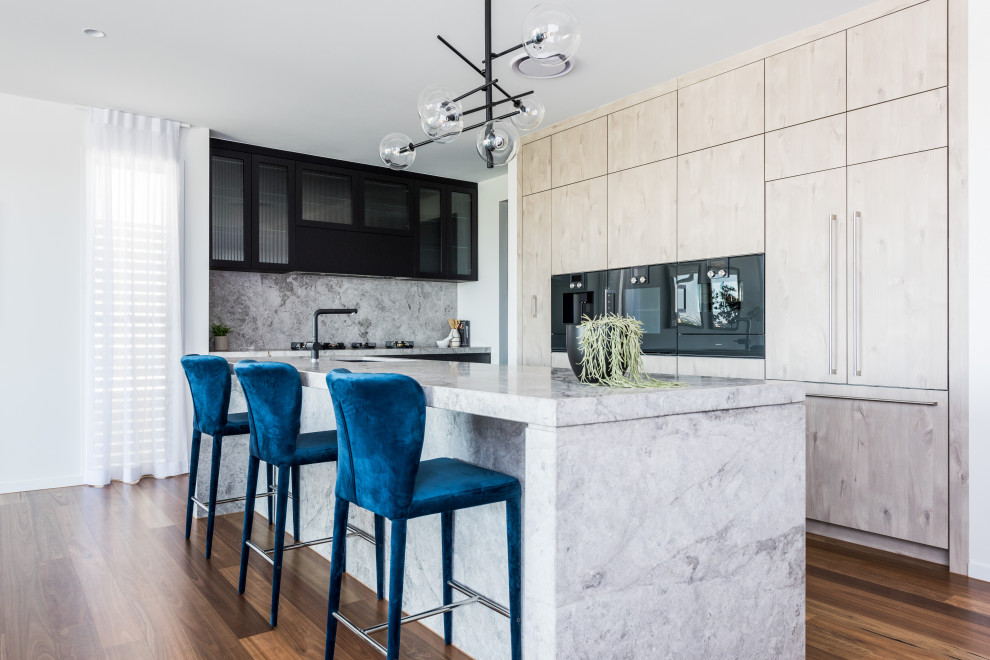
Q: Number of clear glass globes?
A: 6